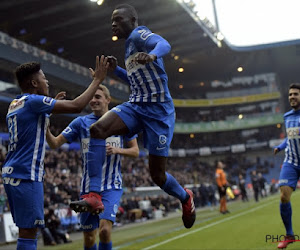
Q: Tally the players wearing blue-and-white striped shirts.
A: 4